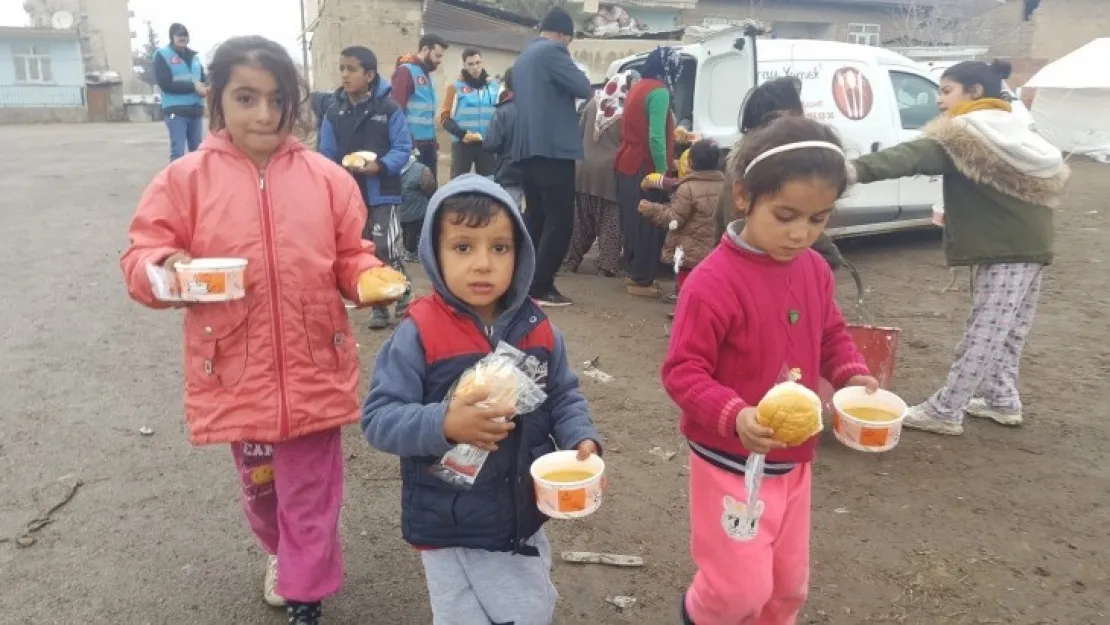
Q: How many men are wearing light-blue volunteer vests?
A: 3